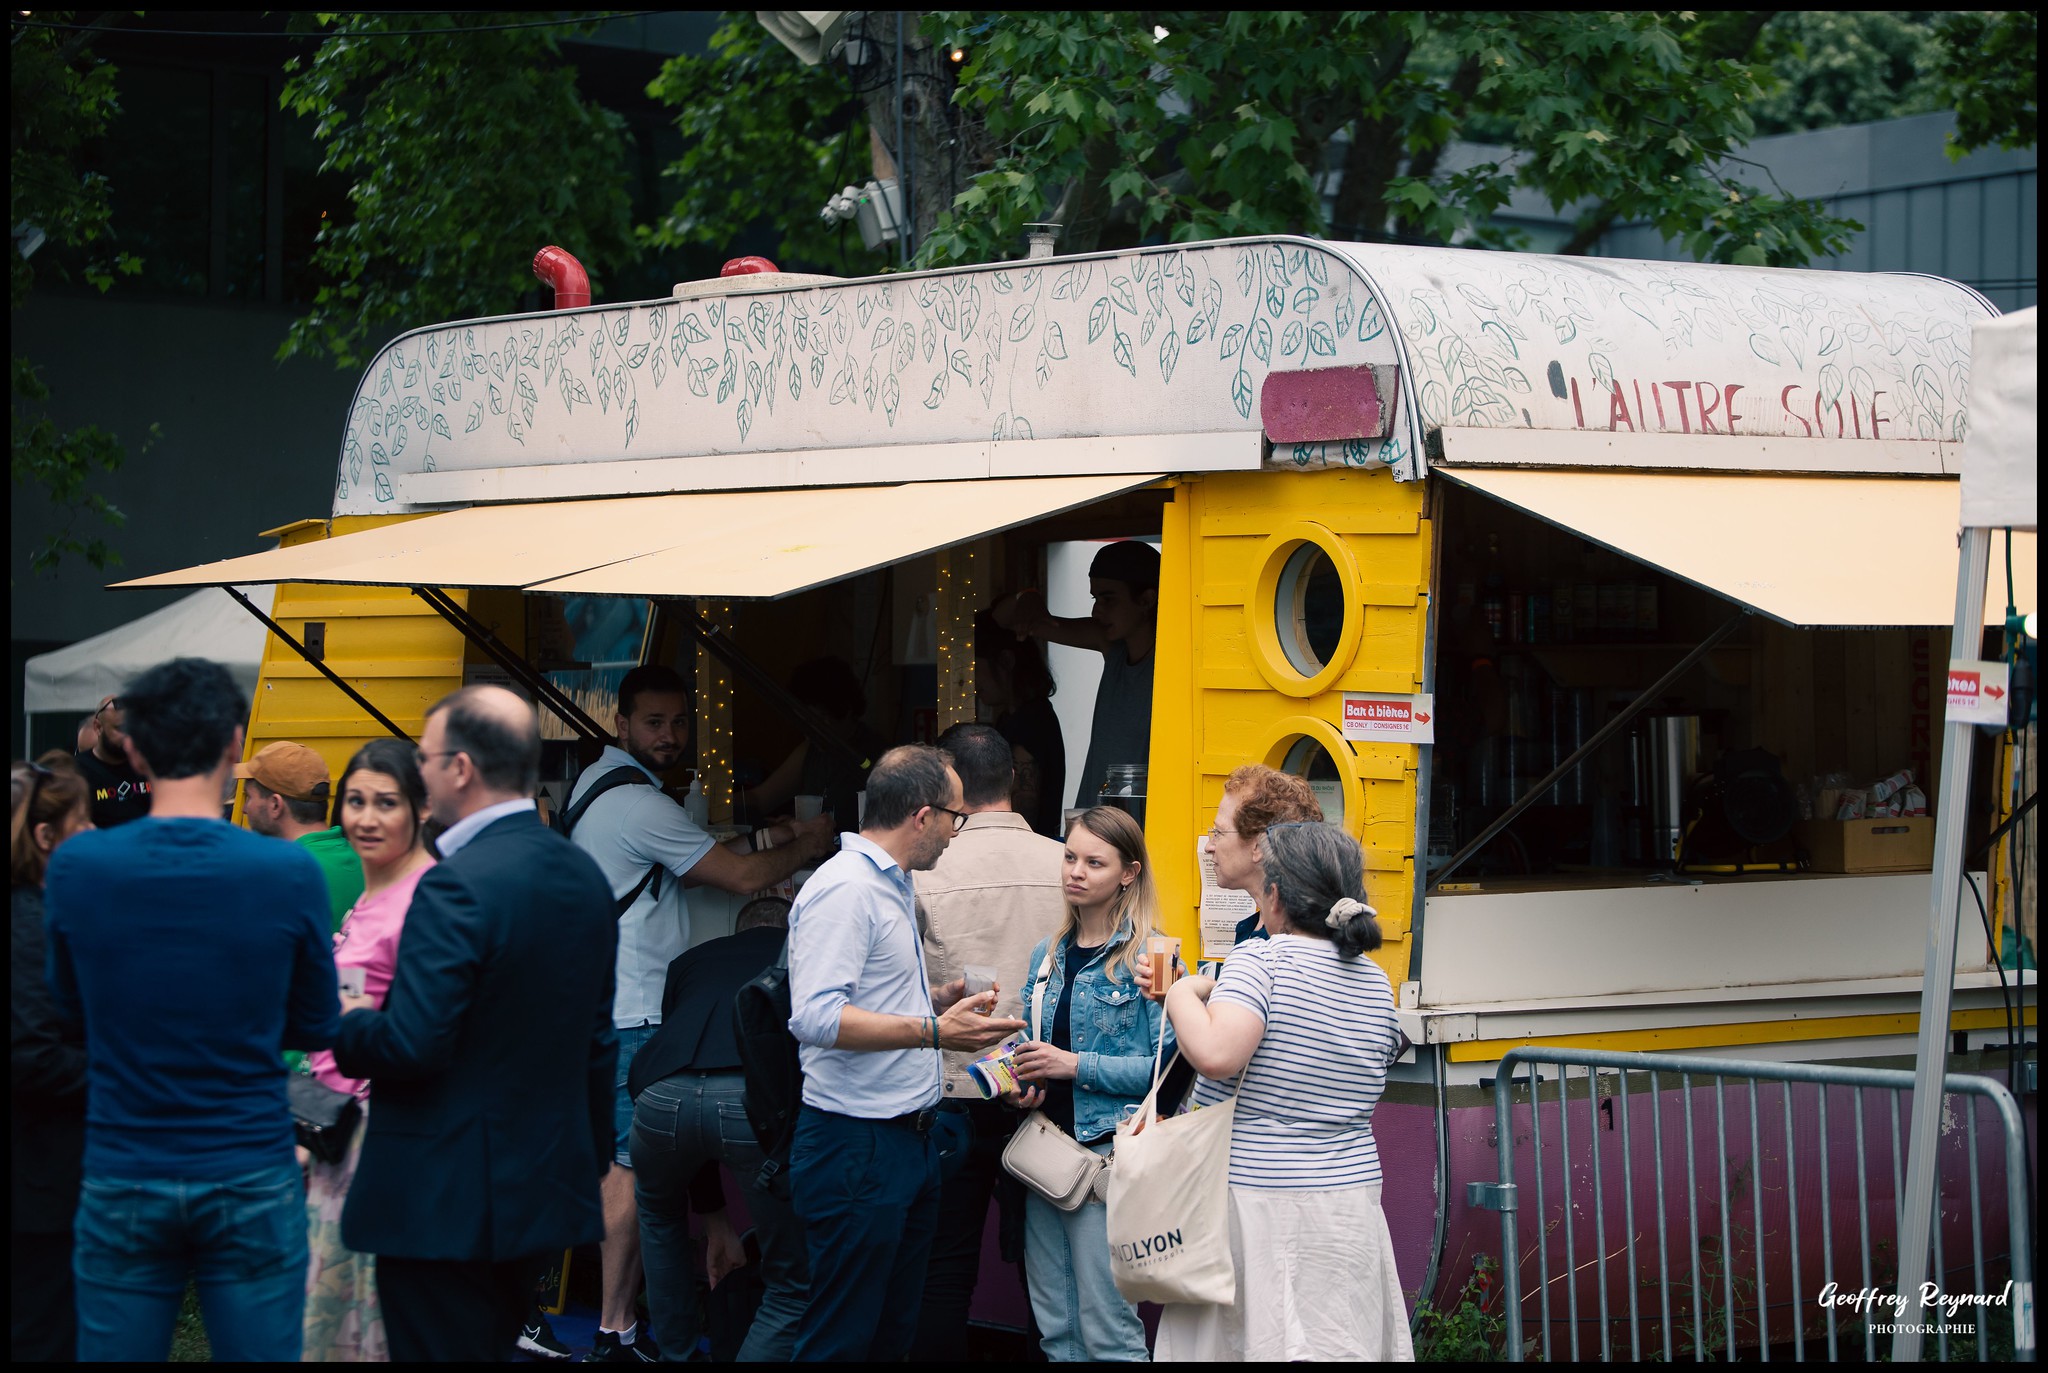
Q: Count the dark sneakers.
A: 2